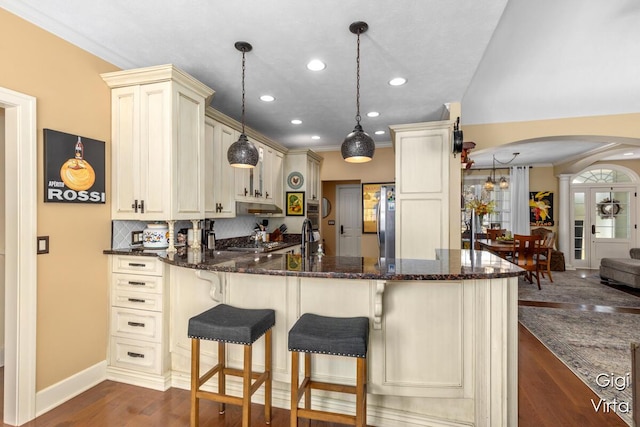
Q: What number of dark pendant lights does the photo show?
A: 2